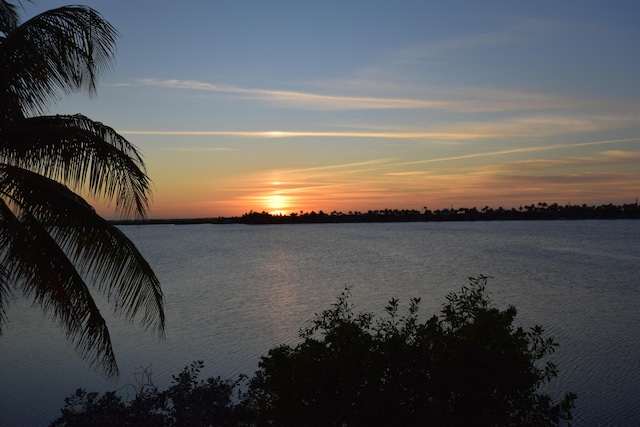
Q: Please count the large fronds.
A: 4